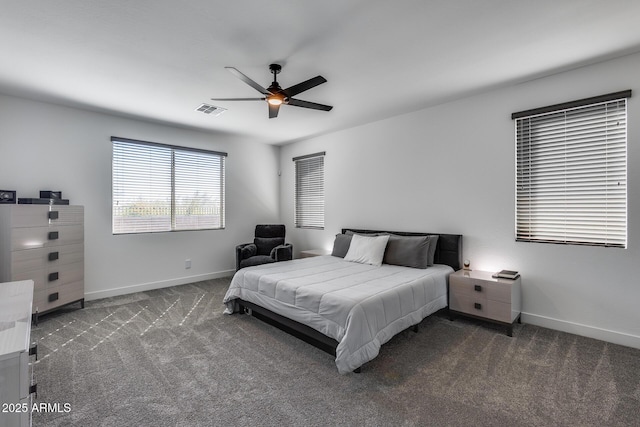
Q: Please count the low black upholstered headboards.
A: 1